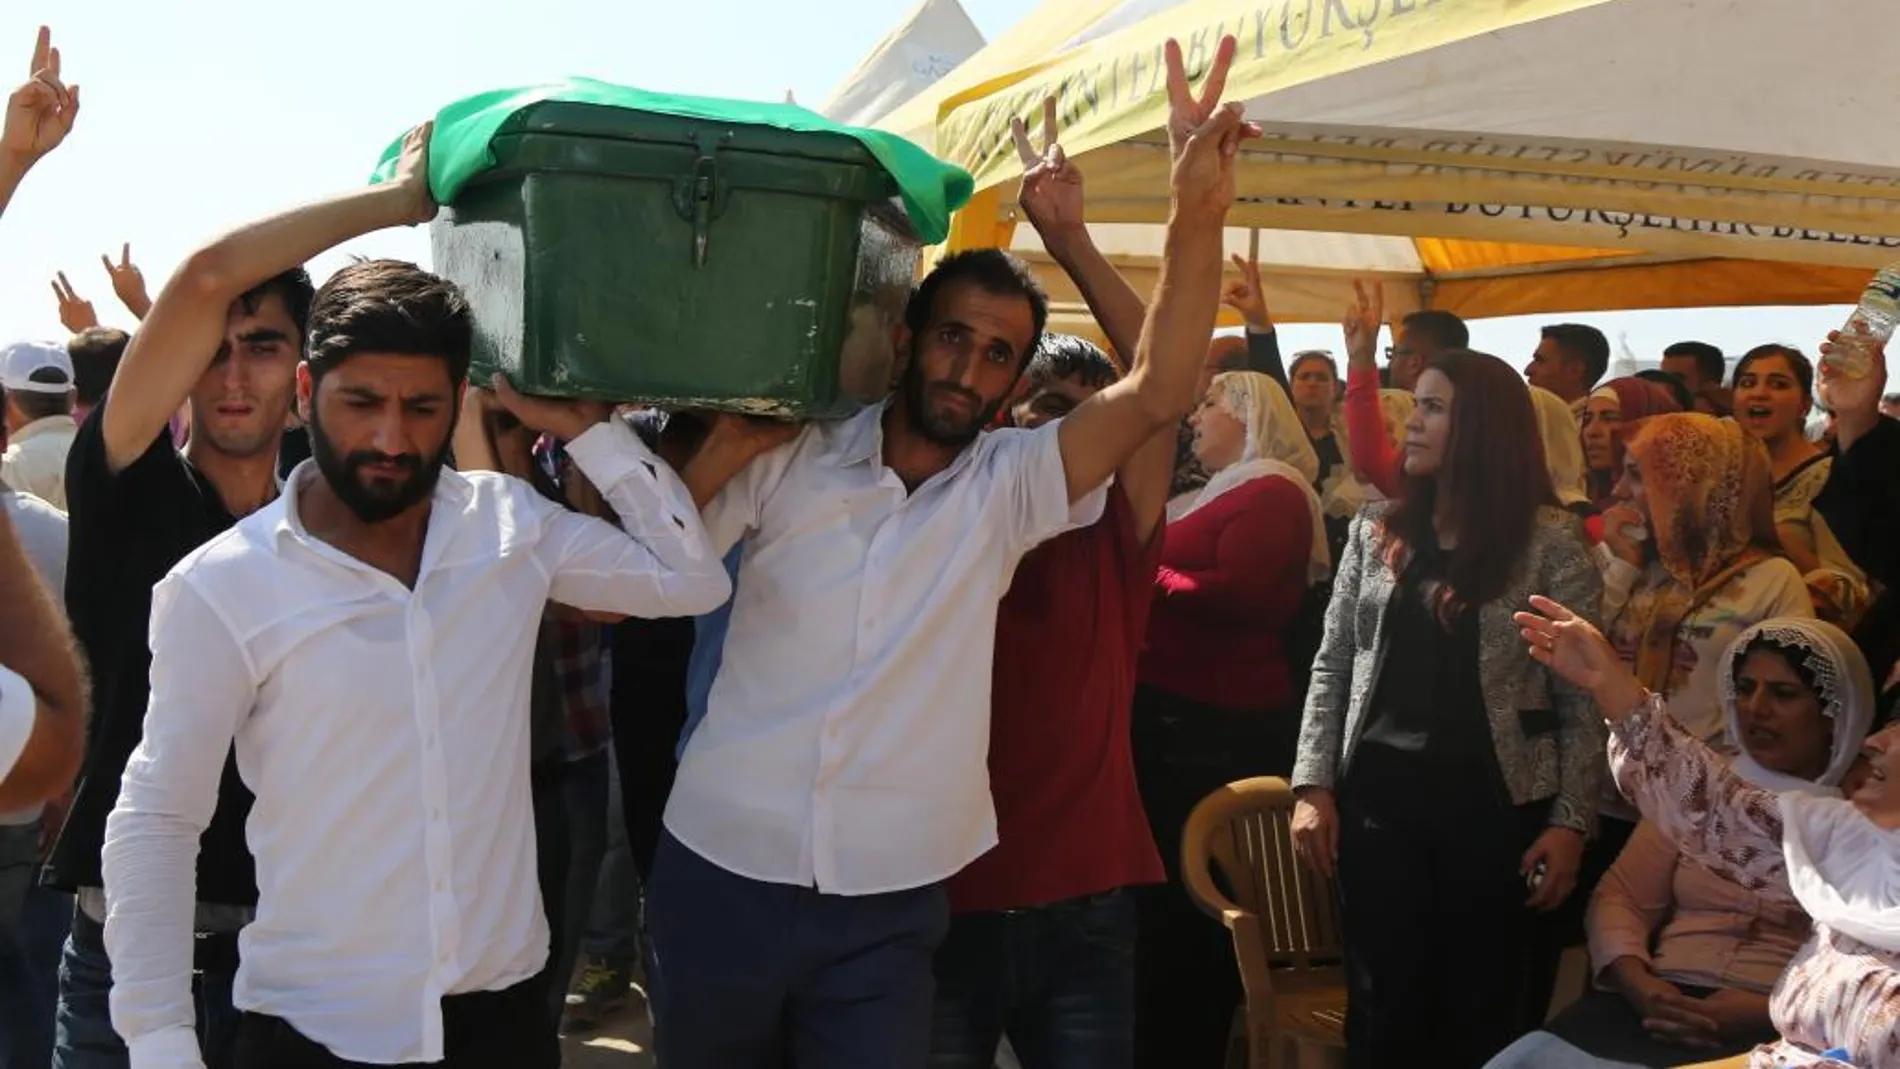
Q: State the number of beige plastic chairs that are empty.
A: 1